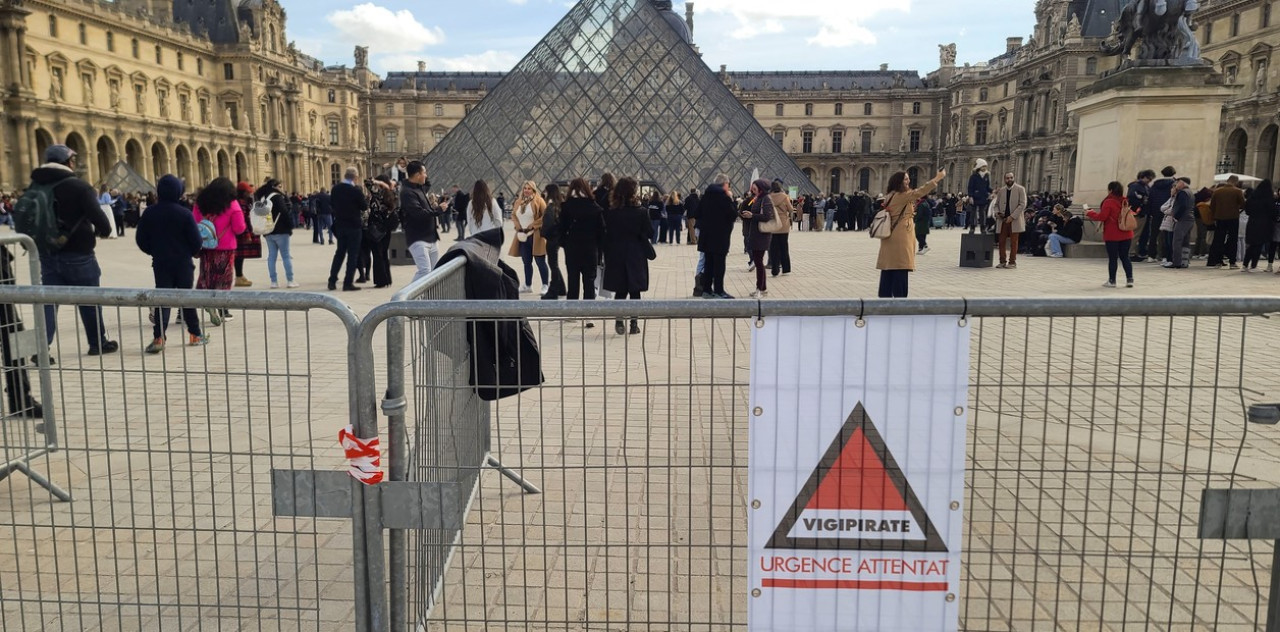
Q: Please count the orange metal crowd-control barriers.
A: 0